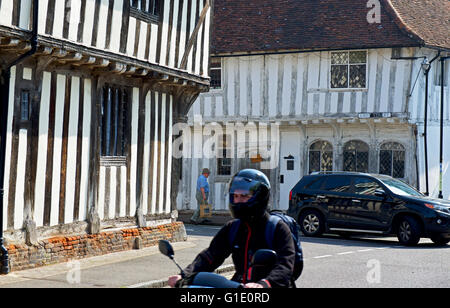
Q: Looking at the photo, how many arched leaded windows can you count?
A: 3